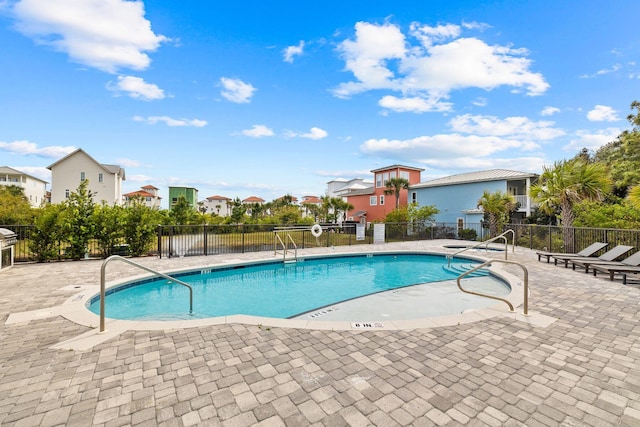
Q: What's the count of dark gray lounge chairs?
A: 4